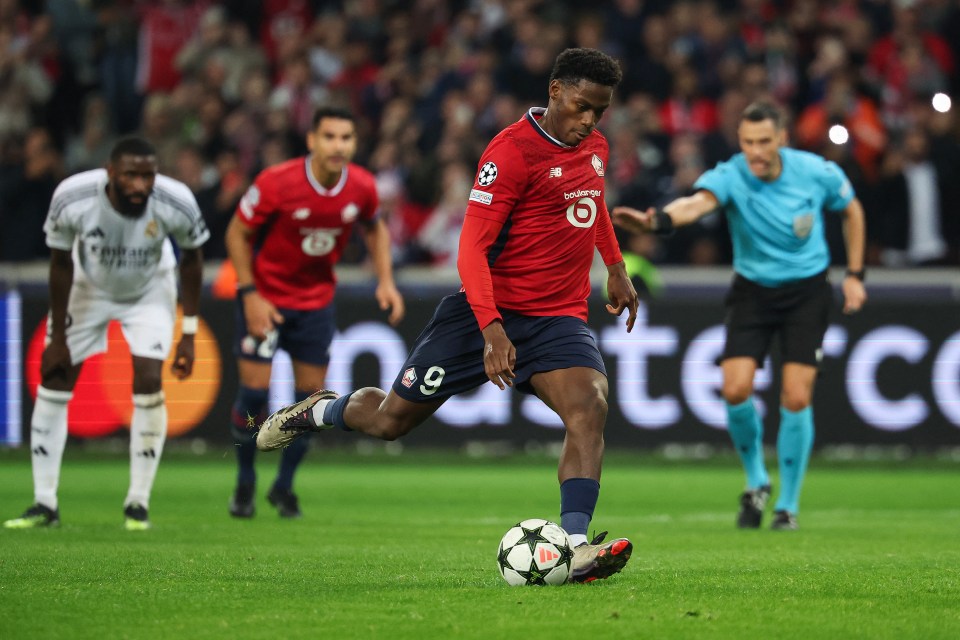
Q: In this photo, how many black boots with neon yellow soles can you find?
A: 2